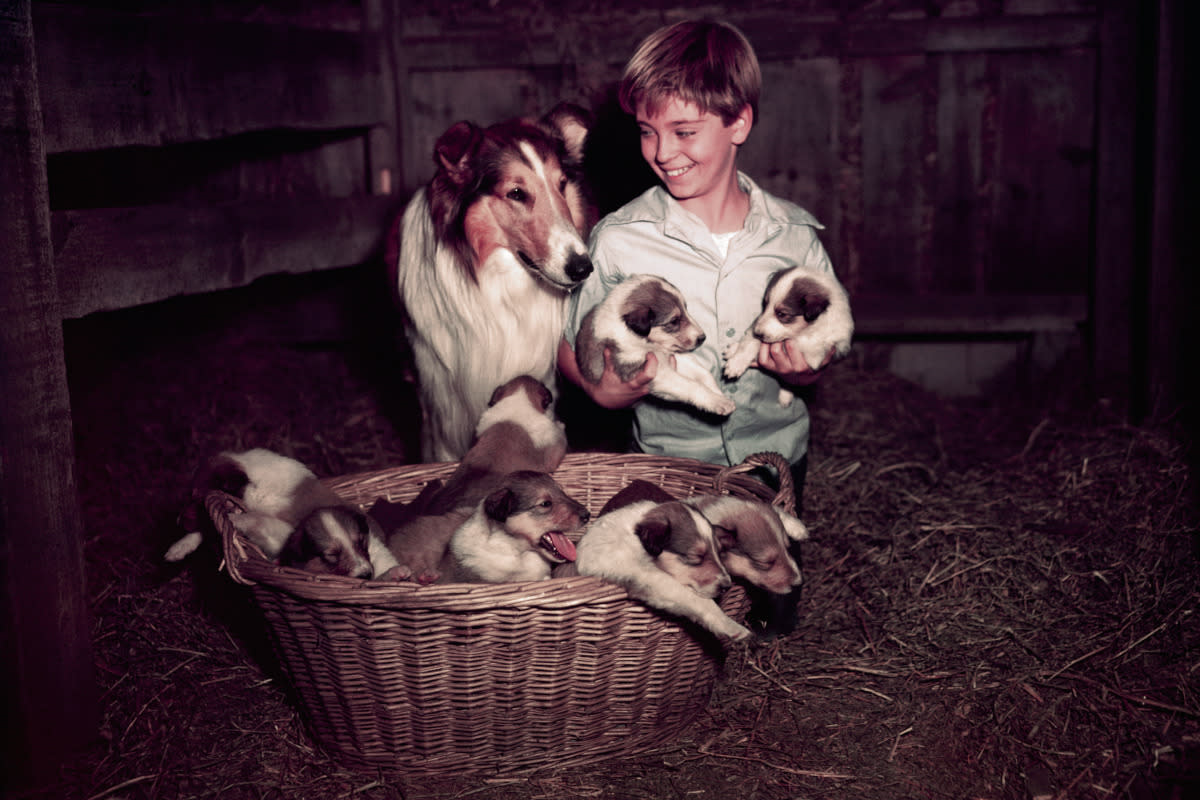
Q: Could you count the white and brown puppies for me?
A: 8